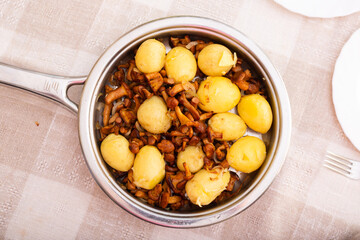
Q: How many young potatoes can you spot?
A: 12